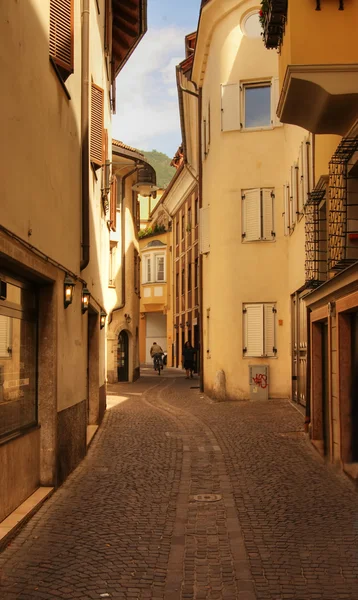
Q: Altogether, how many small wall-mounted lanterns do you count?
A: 3